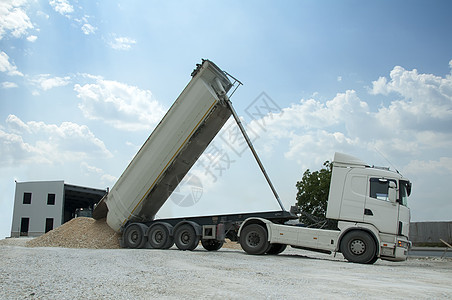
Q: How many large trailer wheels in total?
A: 3